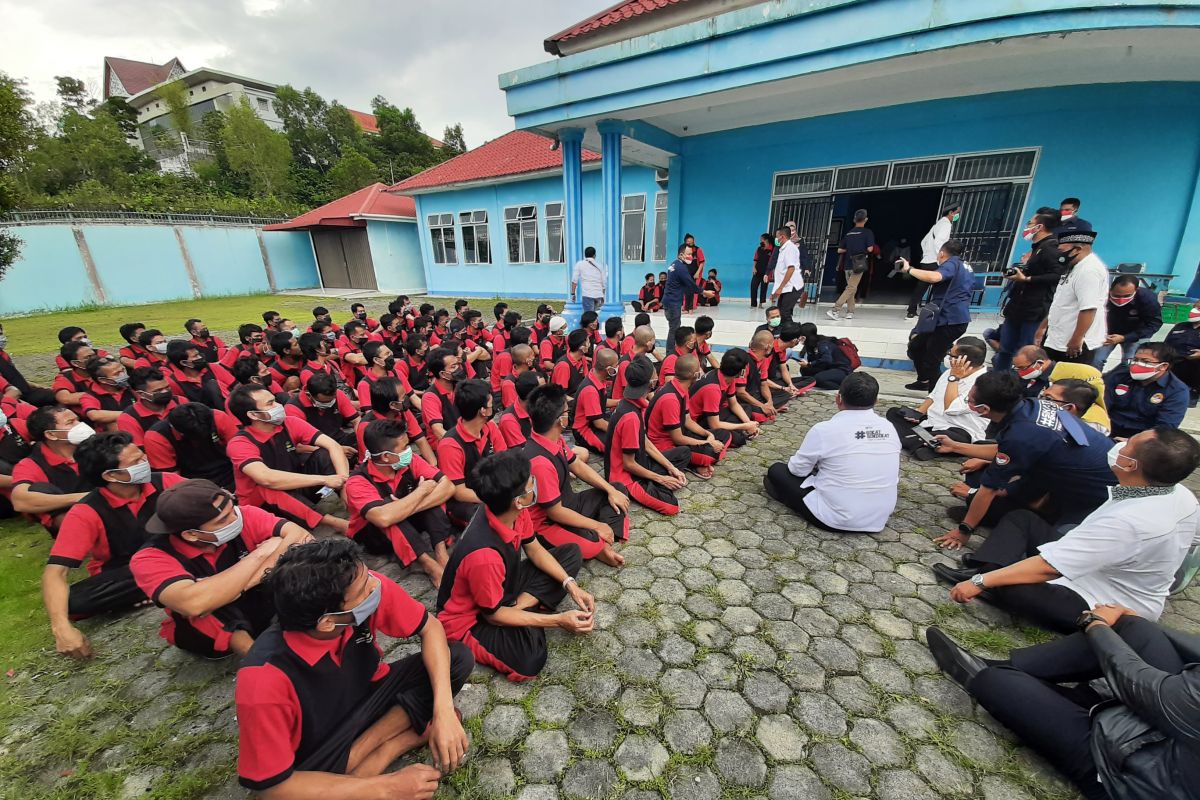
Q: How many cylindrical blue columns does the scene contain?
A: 2